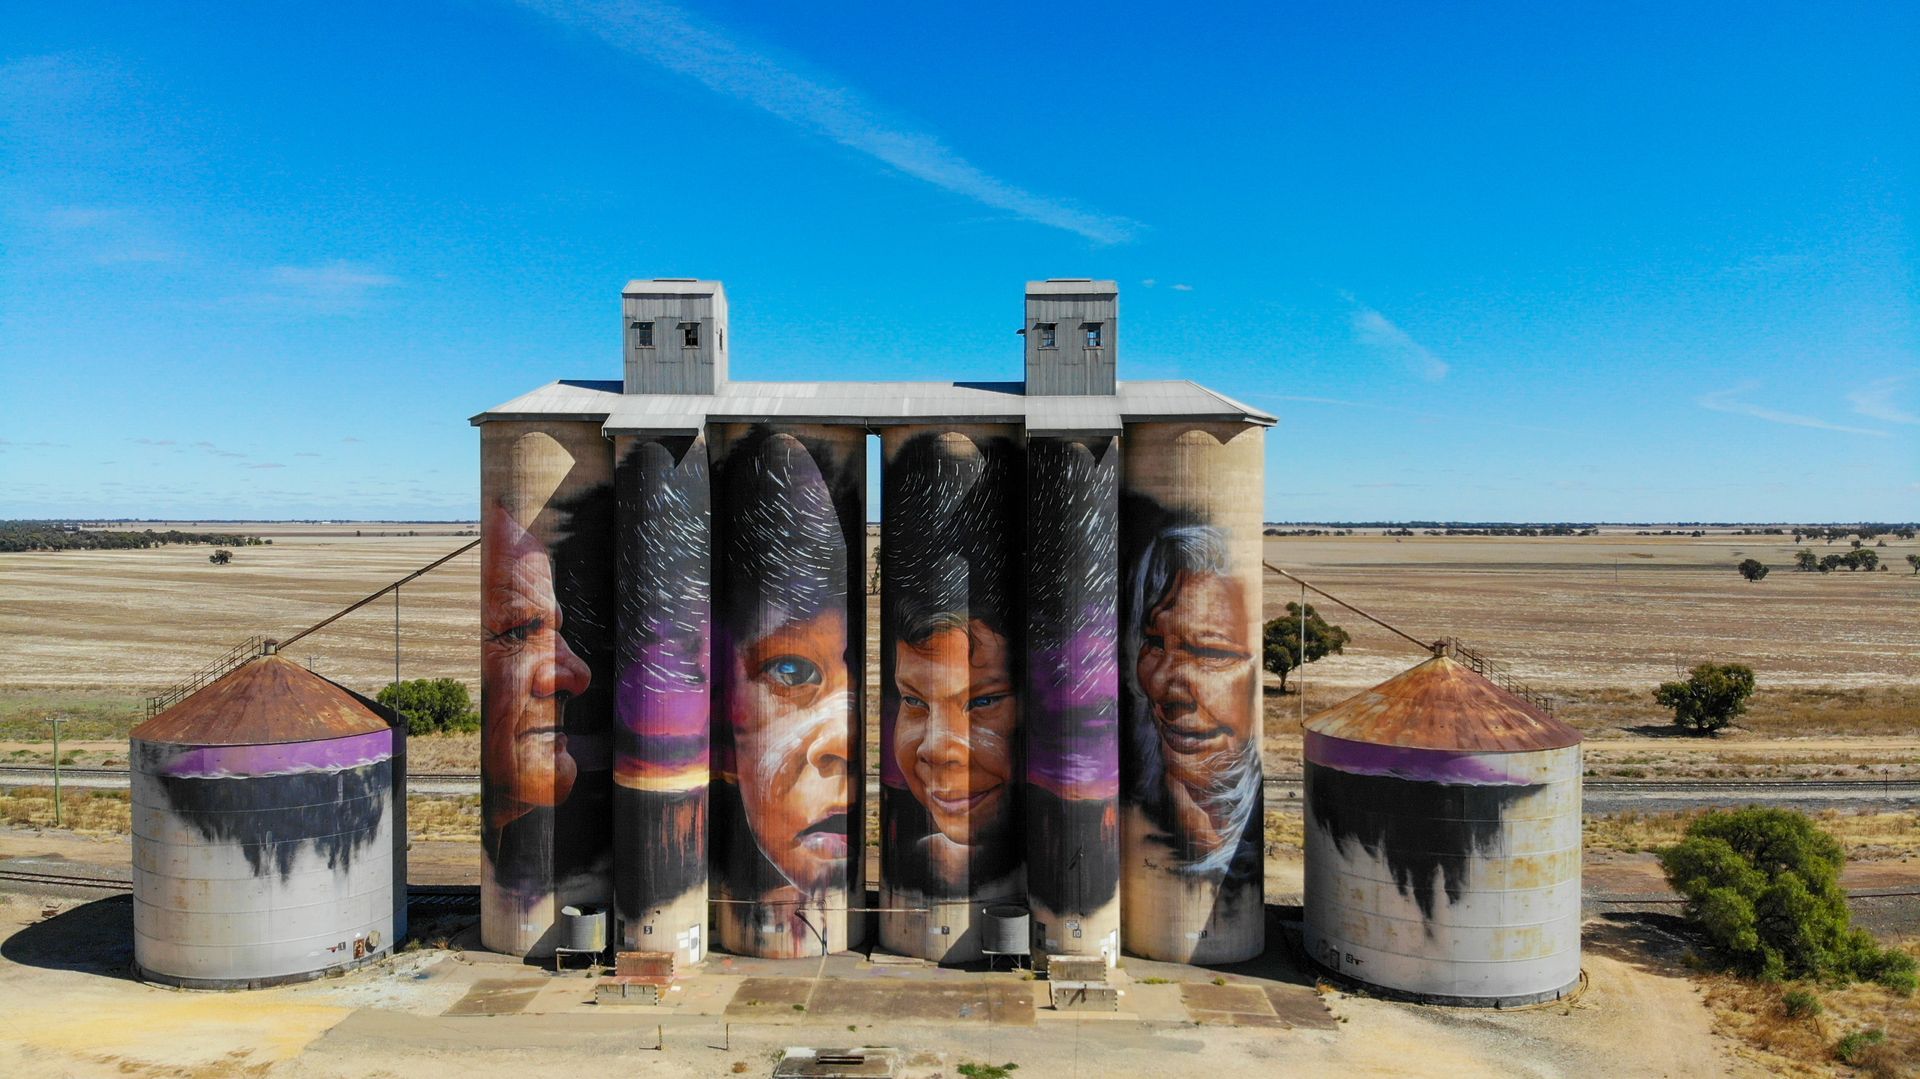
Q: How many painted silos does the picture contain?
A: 8